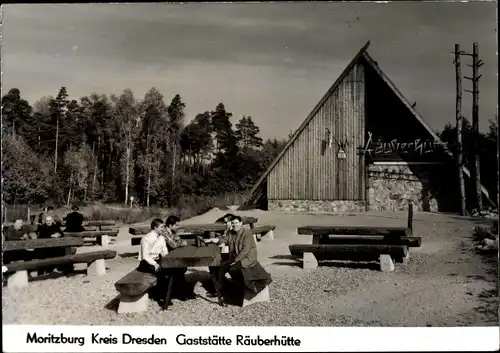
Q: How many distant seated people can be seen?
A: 3